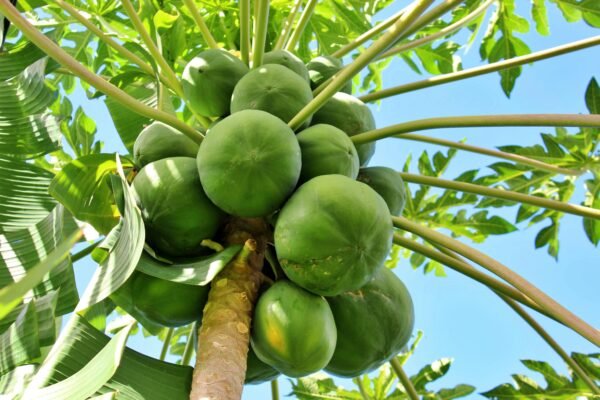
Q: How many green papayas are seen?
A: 15